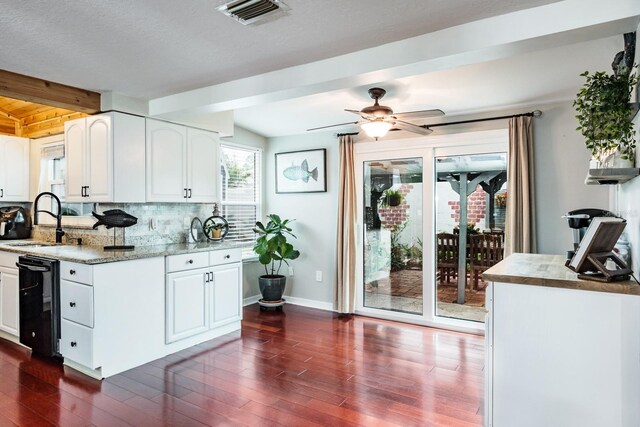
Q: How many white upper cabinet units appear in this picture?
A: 3